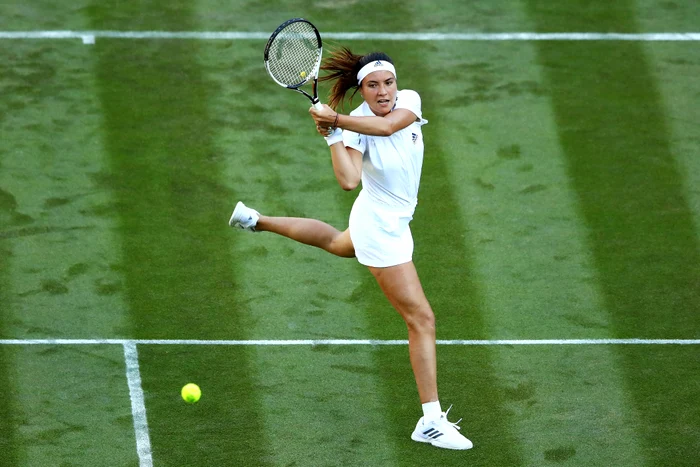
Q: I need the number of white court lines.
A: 3